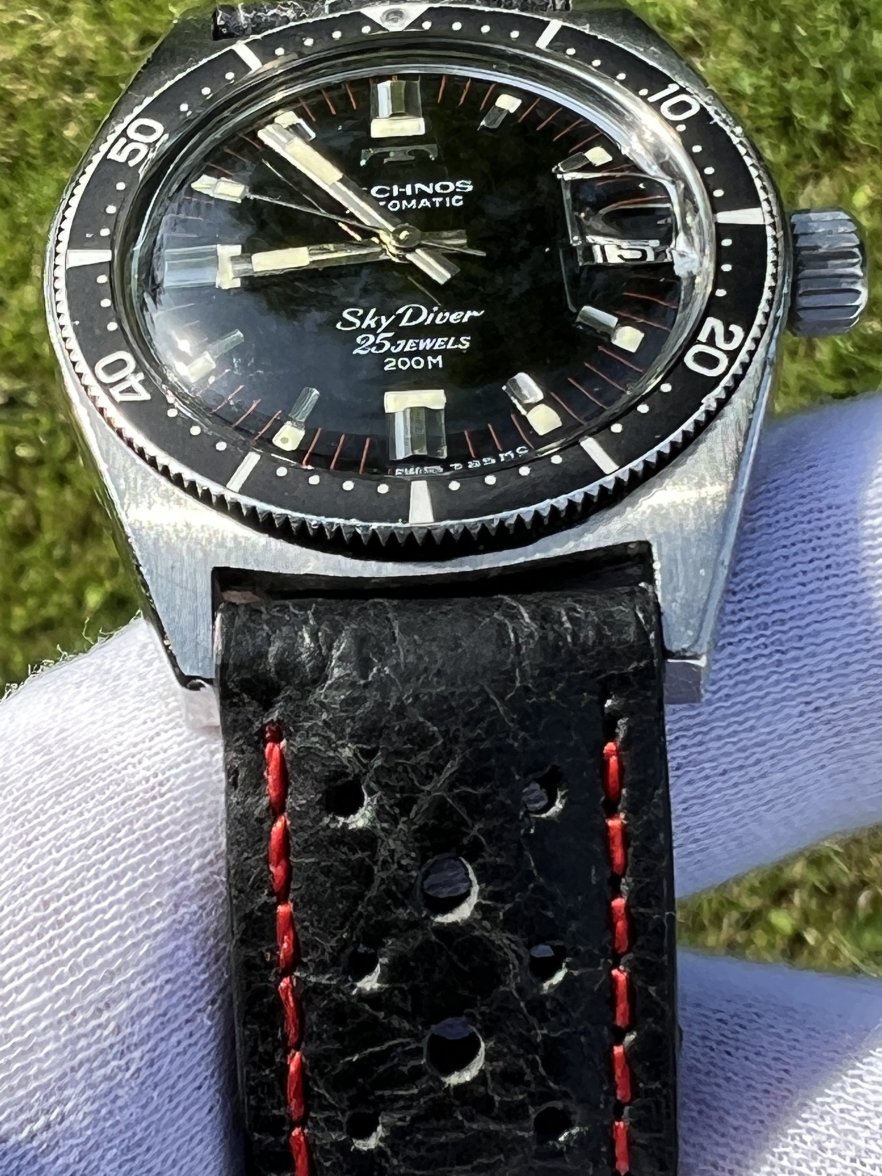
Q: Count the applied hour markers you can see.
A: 11